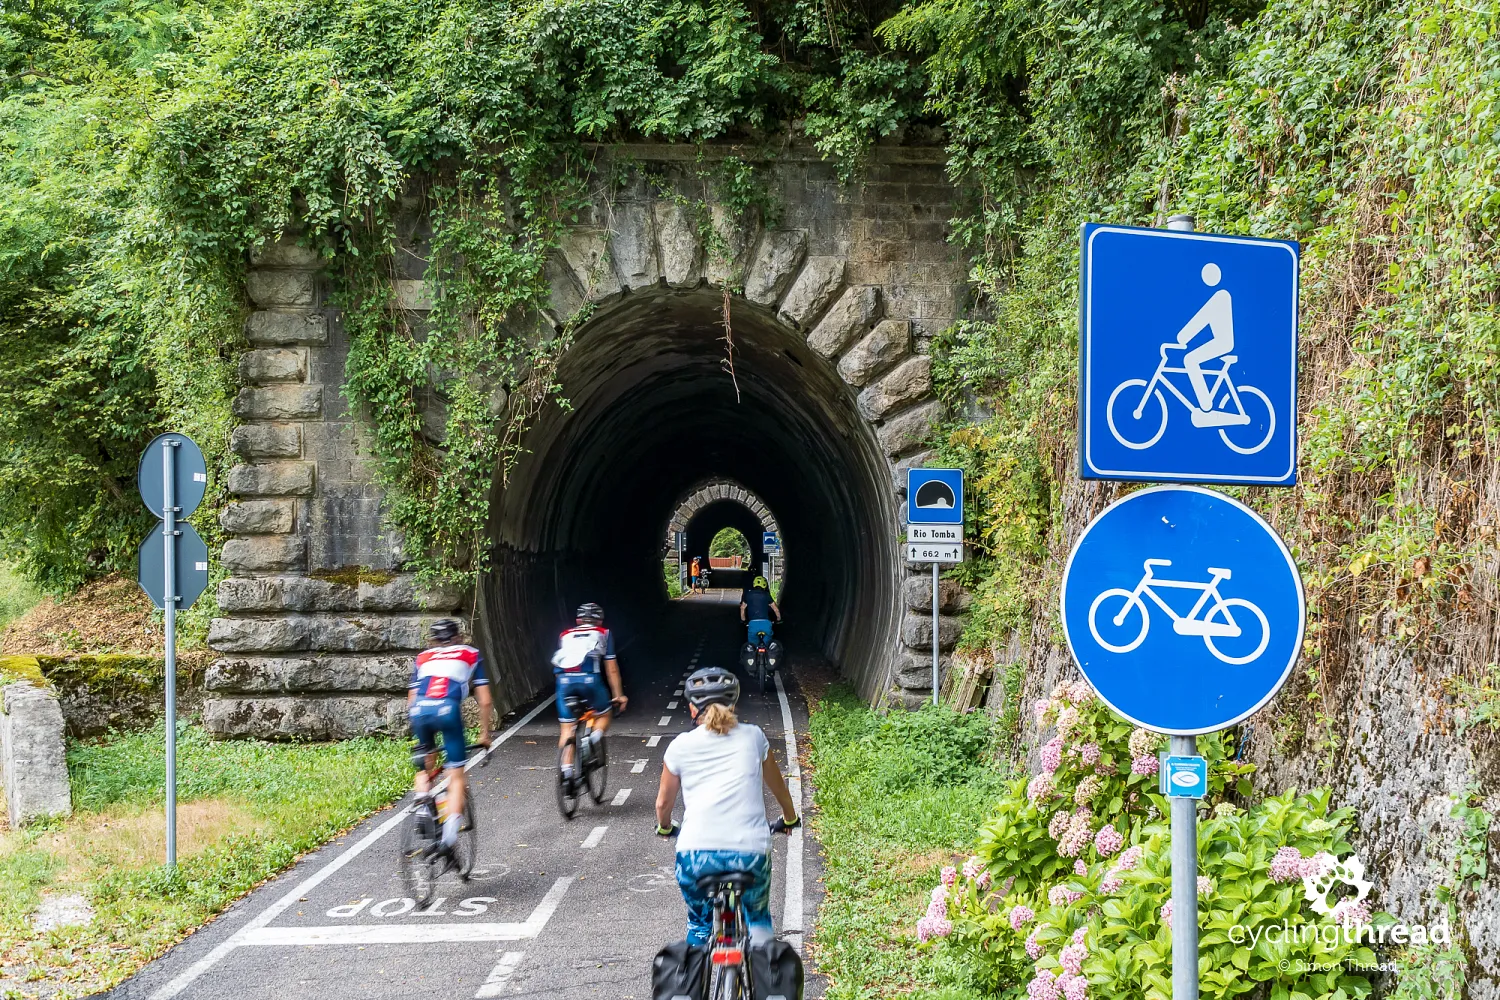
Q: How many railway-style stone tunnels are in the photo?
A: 2